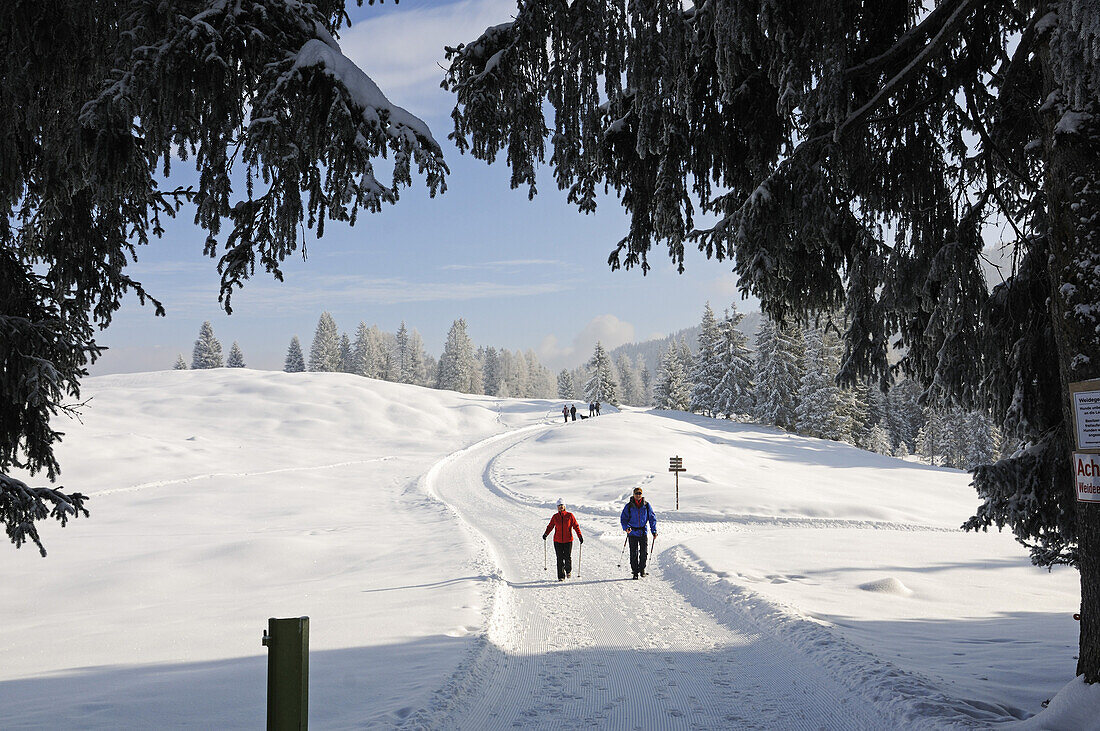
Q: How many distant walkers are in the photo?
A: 4